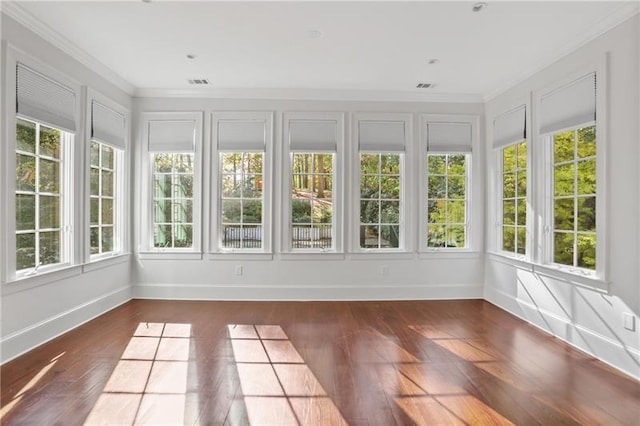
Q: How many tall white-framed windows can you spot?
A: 9